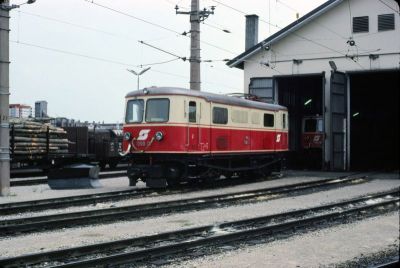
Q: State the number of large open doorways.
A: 2